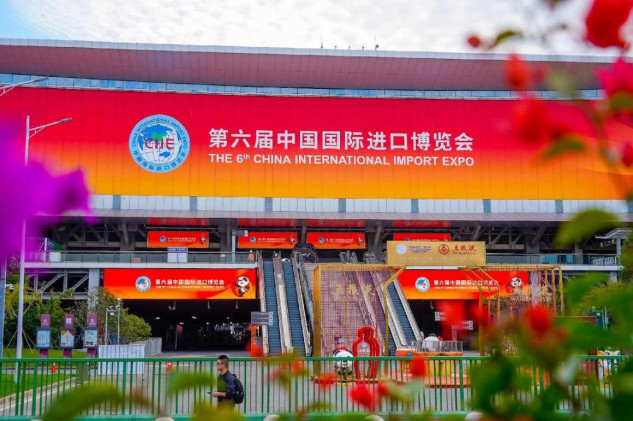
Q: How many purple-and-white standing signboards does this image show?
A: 3